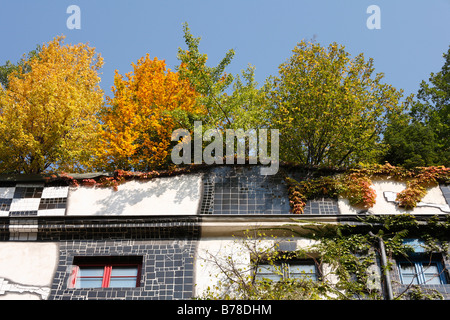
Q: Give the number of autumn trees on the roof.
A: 2